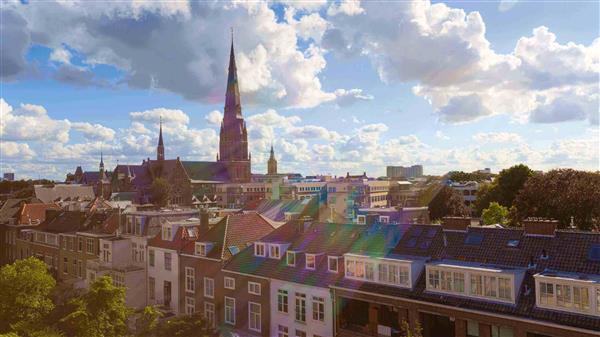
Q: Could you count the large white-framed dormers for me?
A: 3